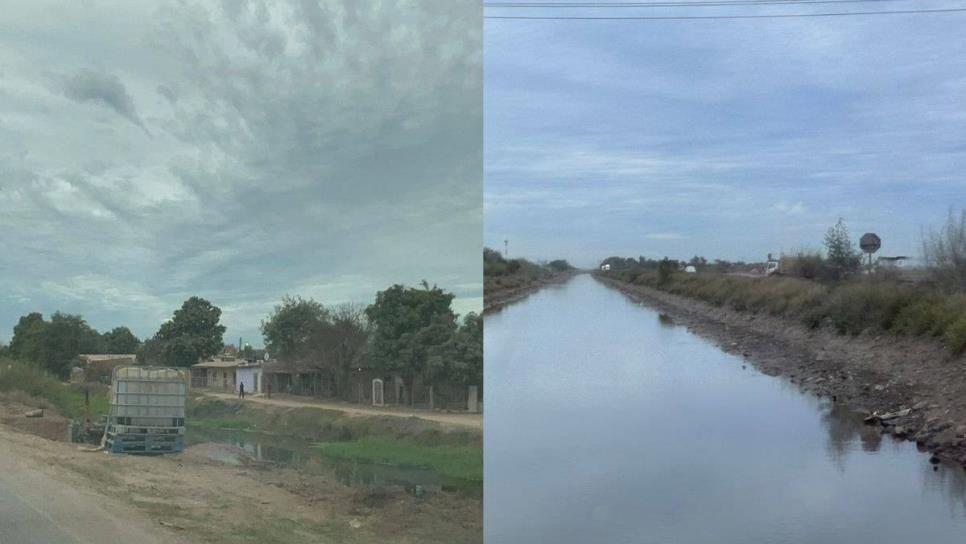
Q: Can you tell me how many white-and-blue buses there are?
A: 0